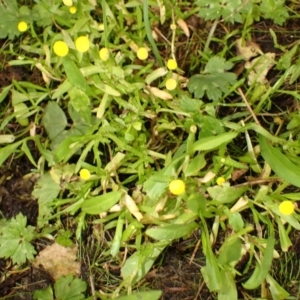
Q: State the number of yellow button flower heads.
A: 13